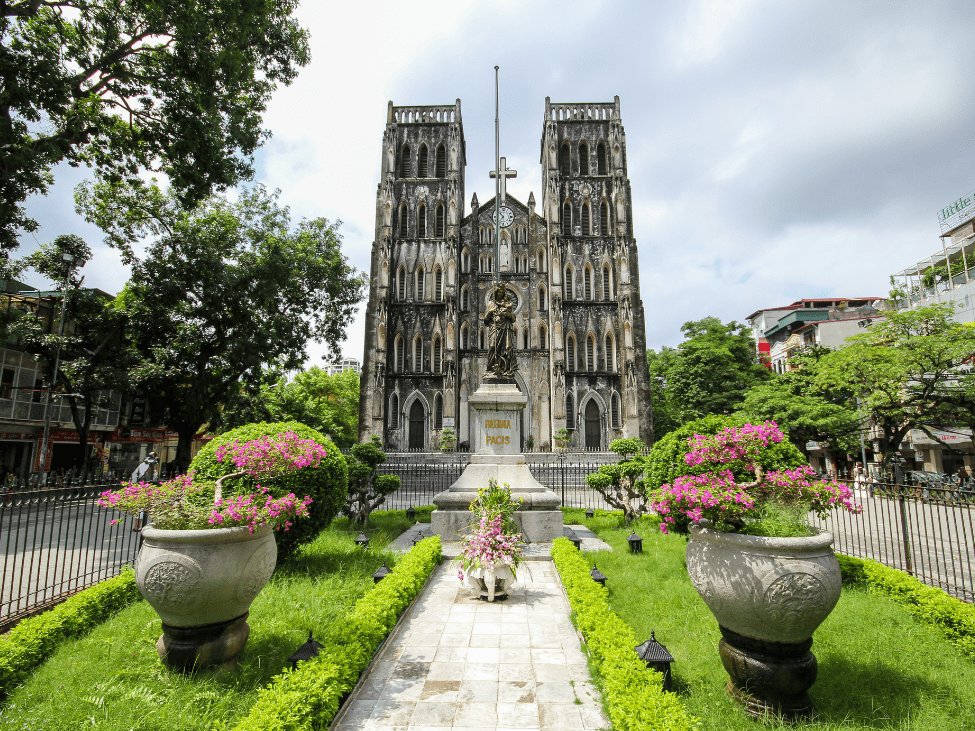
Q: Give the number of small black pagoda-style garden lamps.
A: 10